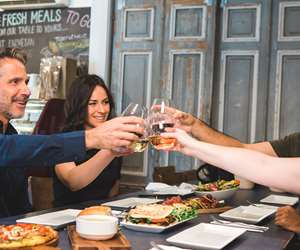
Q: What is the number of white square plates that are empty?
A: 5